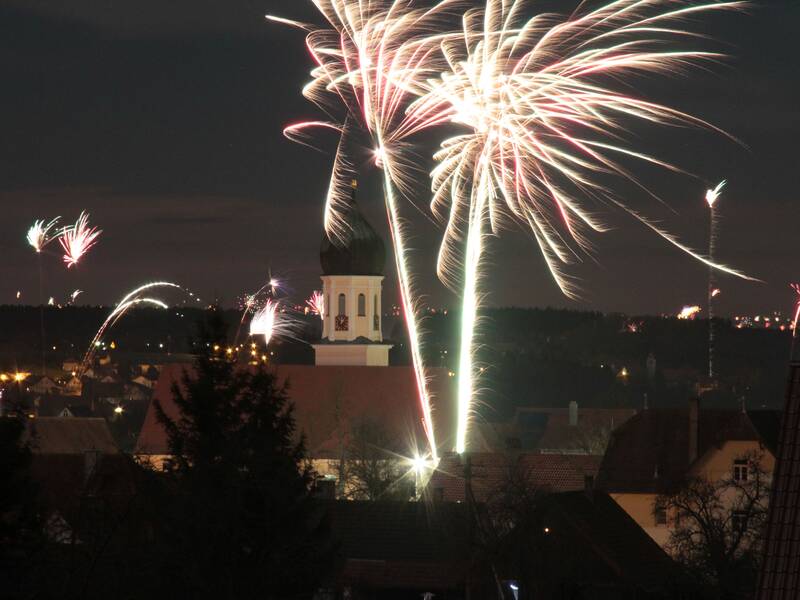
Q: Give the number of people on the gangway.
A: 0